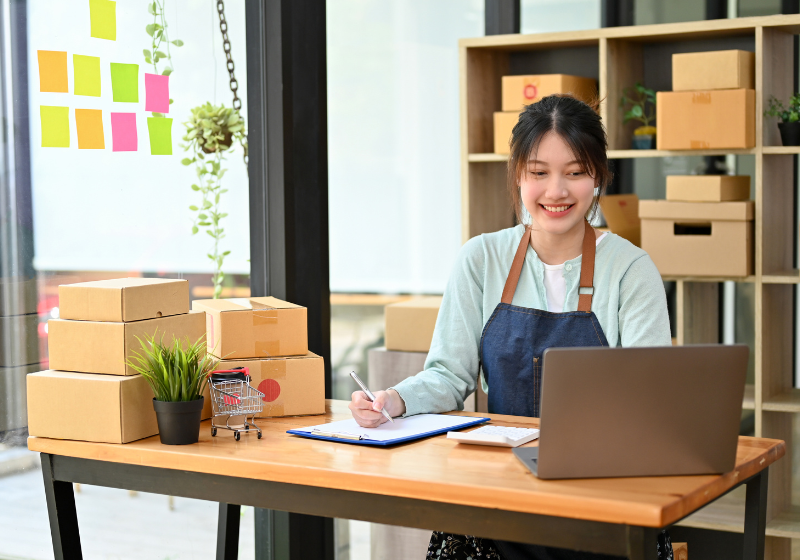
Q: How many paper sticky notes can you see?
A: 9